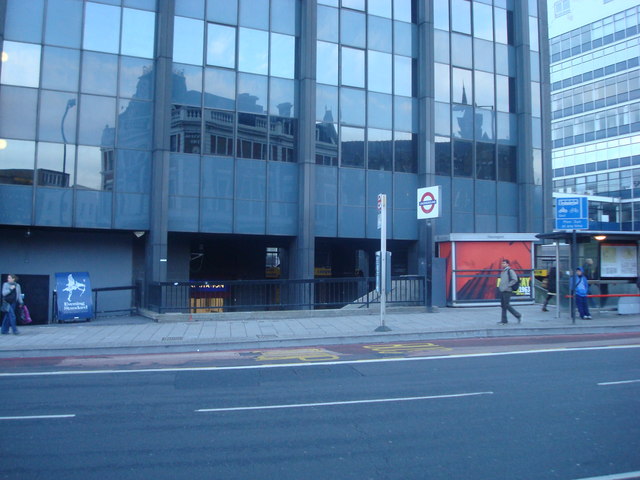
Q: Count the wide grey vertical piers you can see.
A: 4